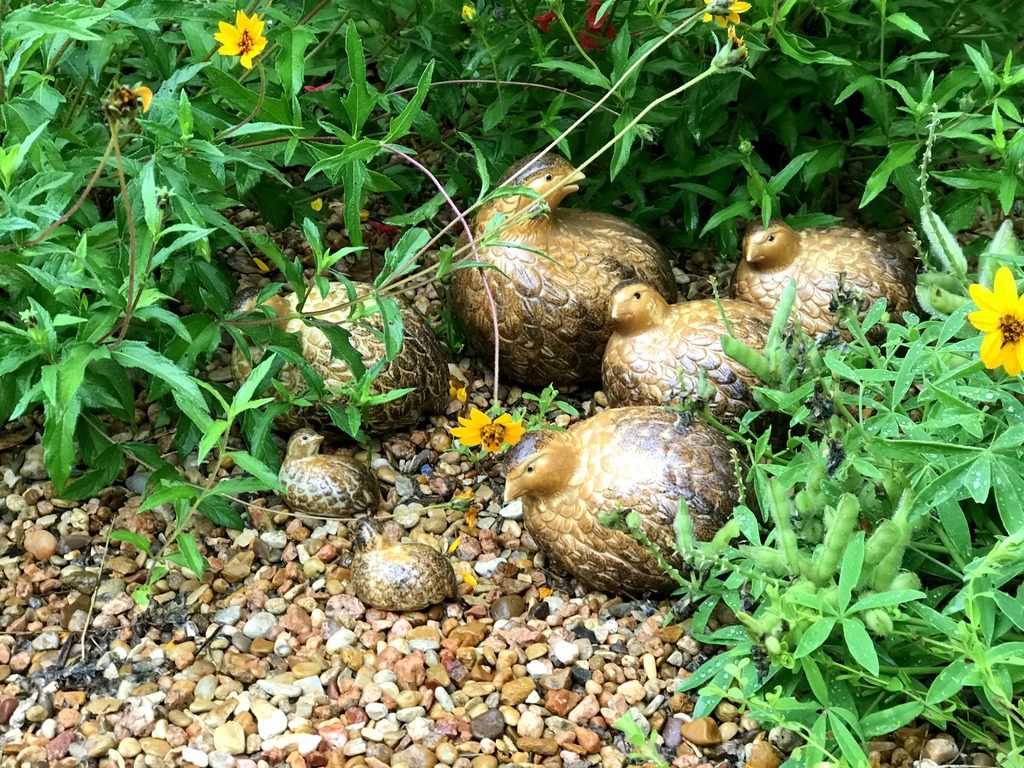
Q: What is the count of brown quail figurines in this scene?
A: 7